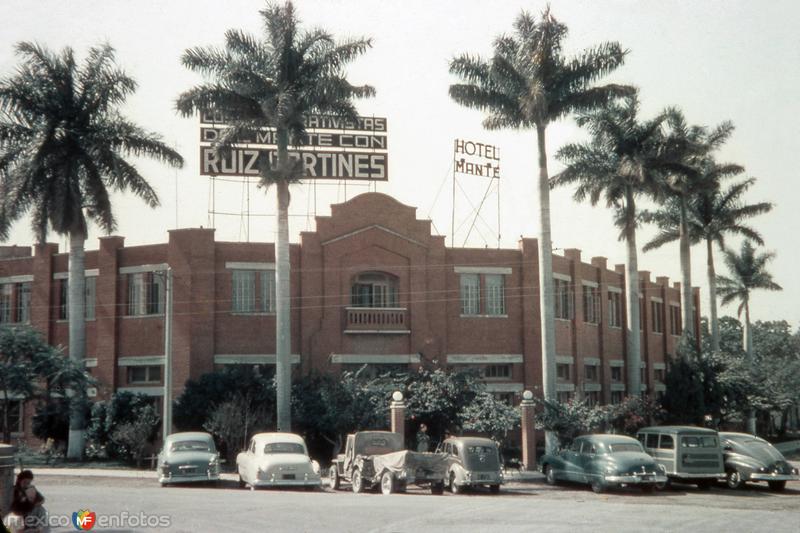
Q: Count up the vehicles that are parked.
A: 7